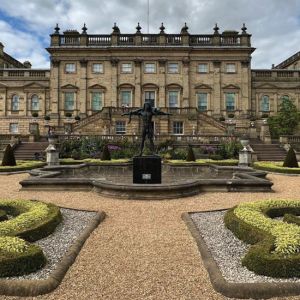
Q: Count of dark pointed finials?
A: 8